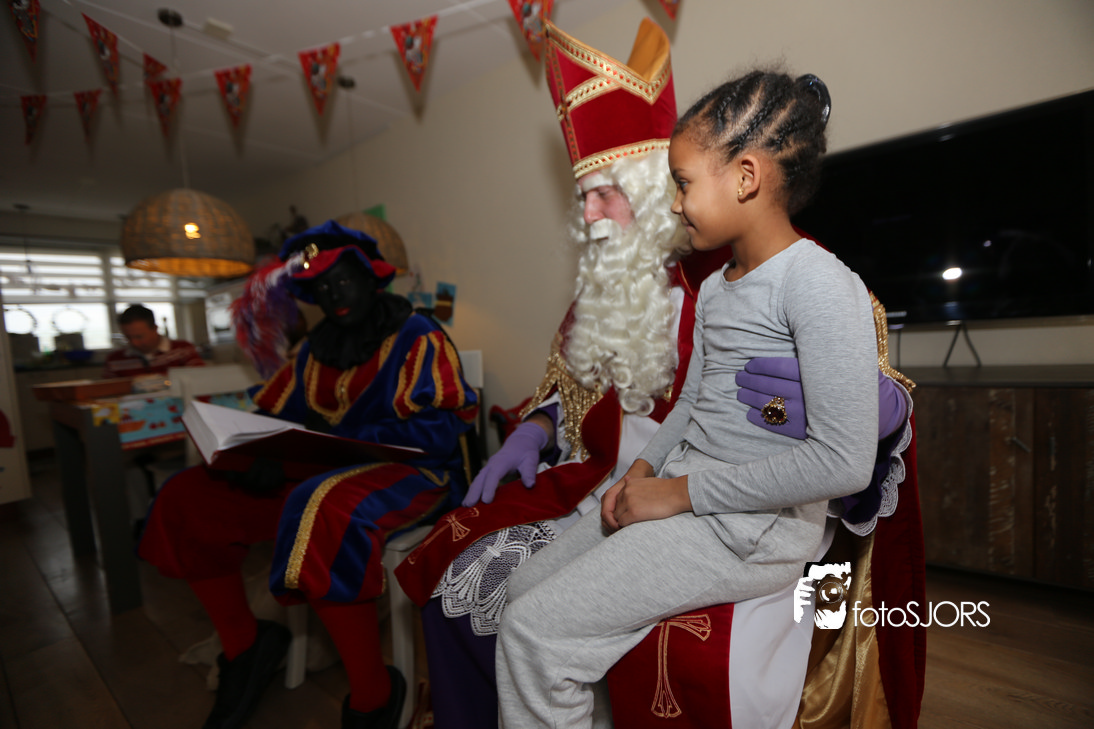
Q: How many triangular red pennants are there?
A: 11